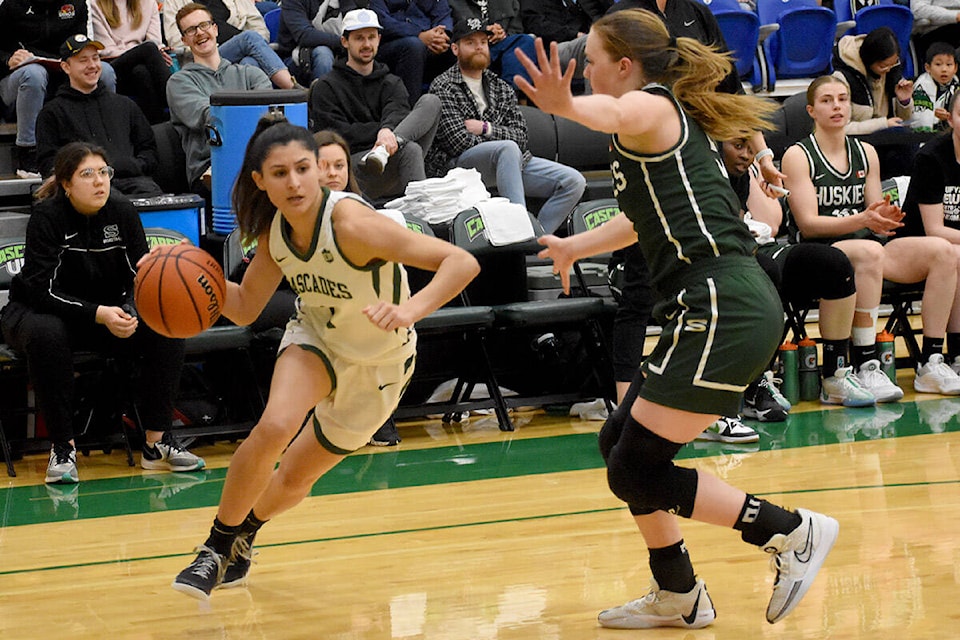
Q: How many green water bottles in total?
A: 3